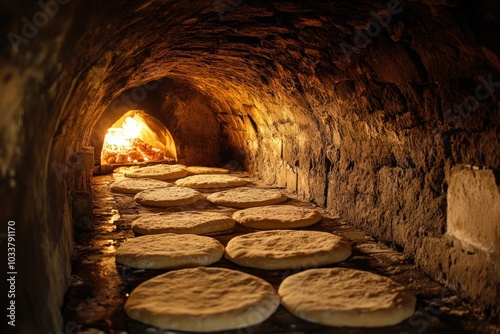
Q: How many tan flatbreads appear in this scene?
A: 12